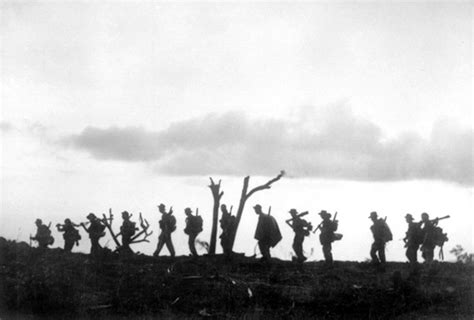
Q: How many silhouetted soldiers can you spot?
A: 13